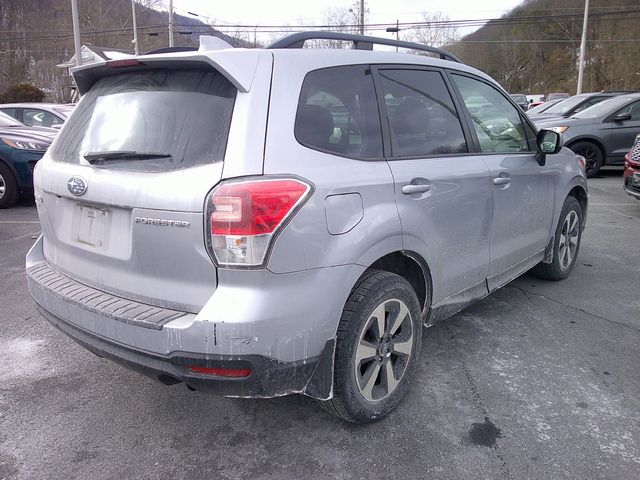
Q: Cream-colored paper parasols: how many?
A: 0